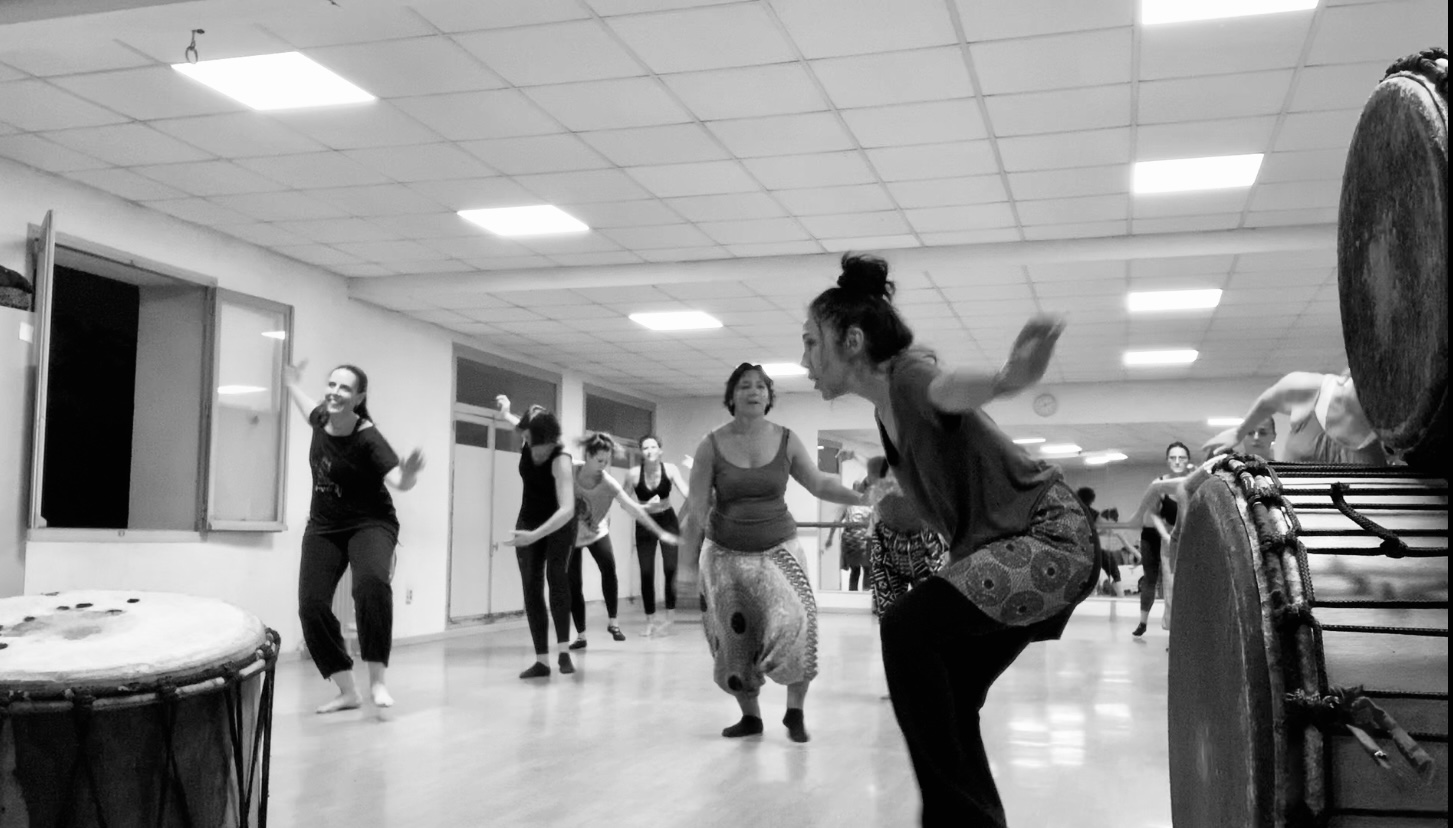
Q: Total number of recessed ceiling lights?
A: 8